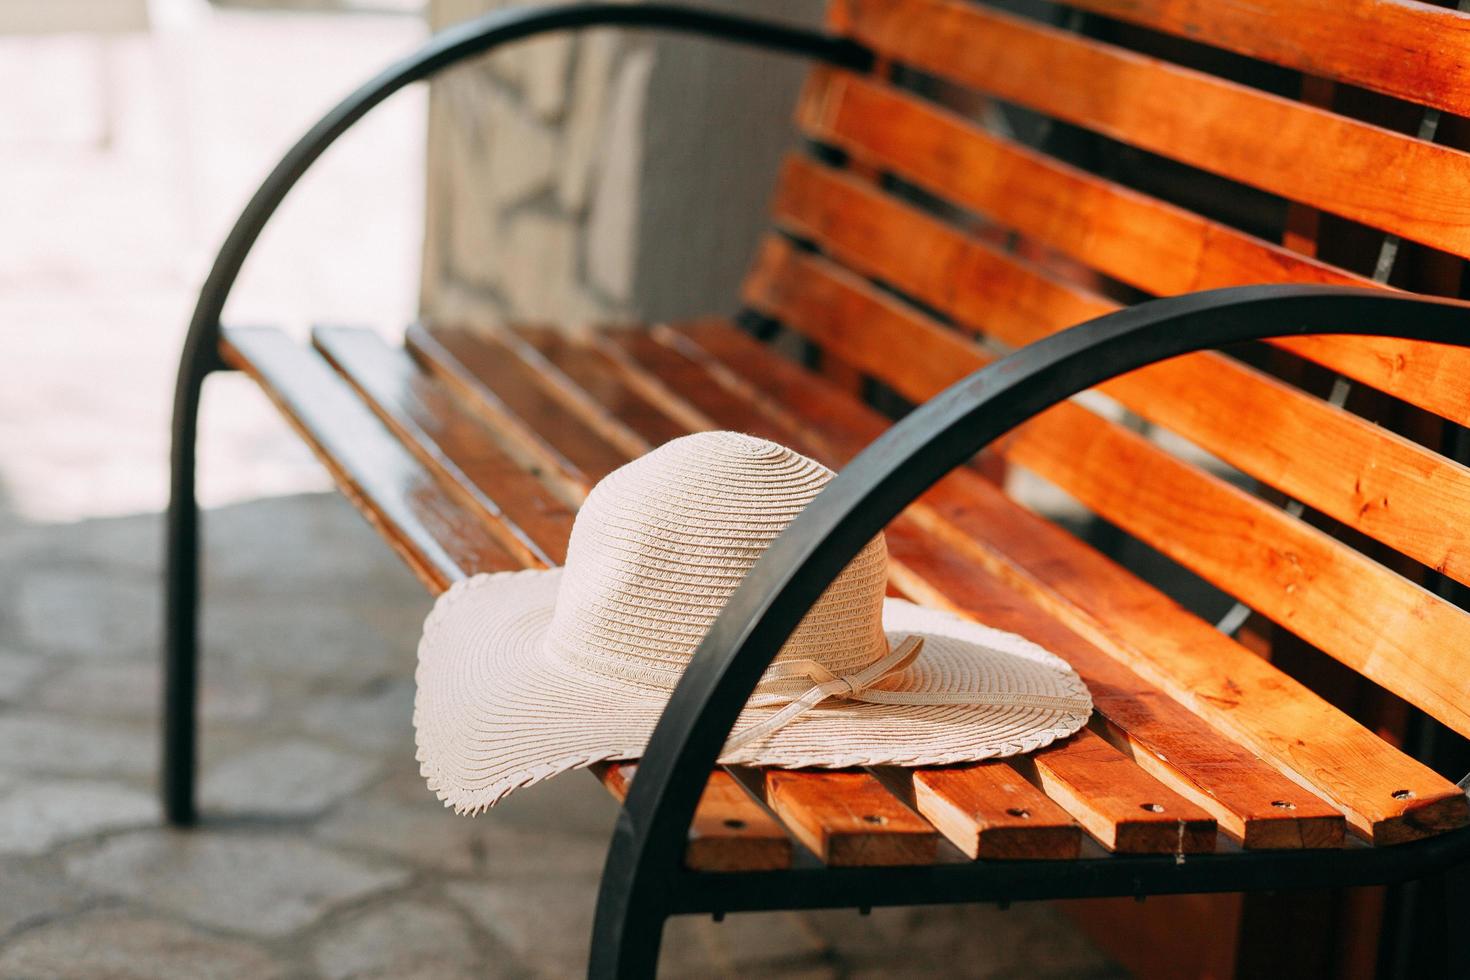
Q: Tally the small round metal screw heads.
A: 6